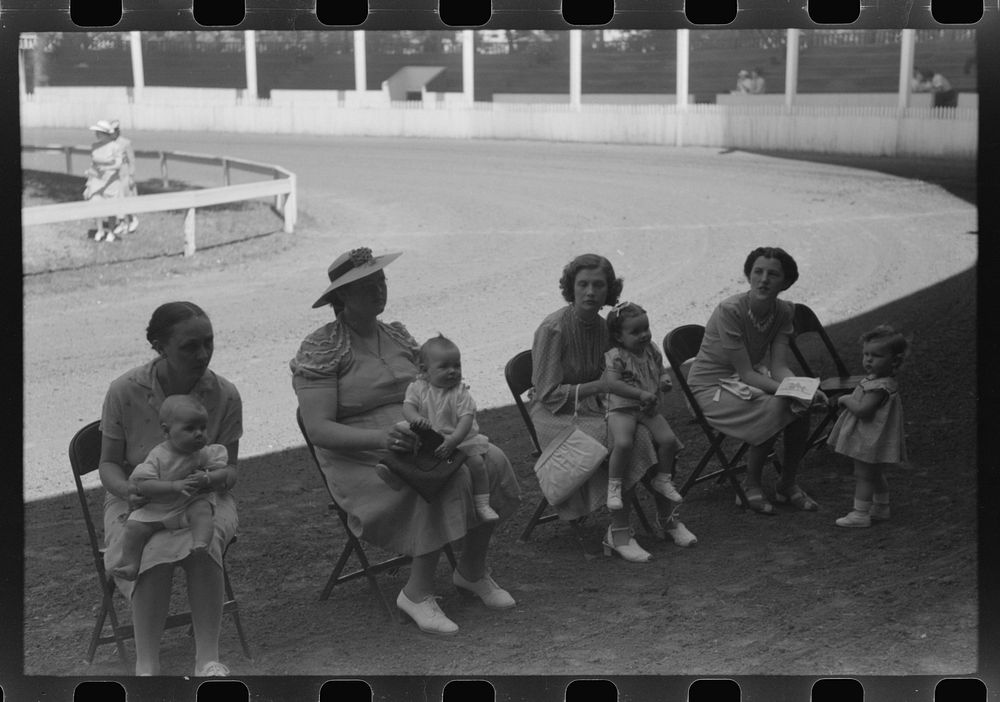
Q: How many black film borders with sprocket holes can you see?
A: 2